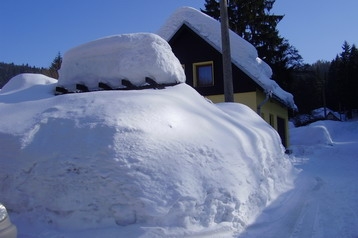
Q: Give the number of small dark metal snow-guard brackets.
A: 5